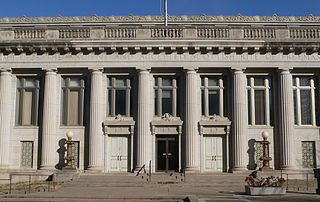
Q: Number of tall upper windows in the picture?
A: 7